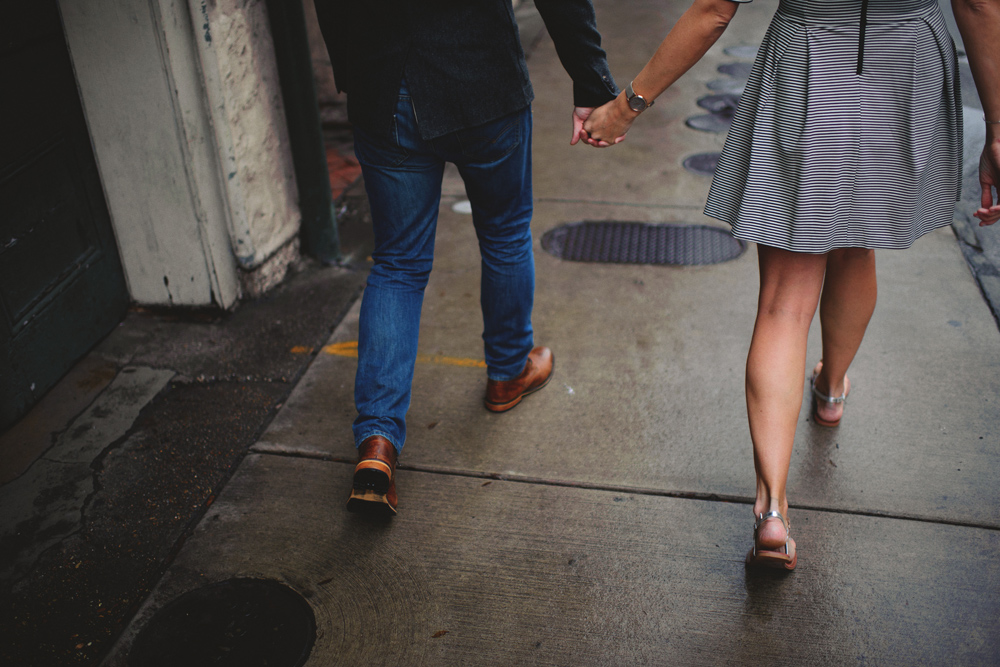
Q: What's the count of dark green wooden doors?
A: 1